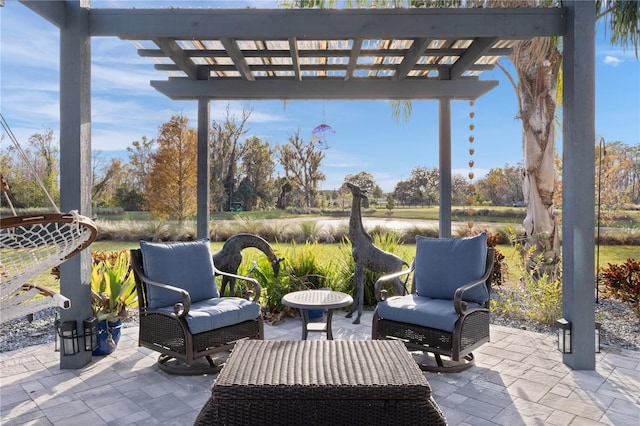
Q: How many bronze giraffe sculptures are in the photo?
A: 2